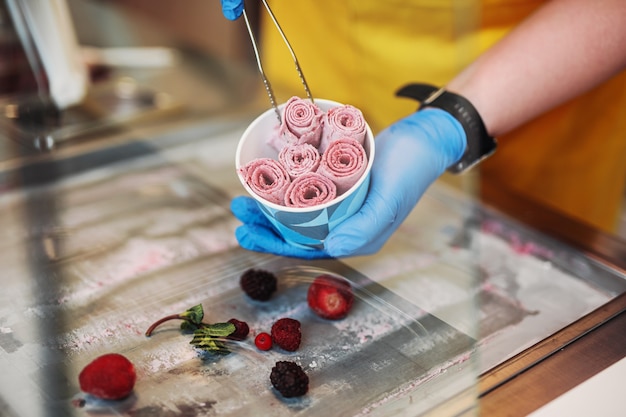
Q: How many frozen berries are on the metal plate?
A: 7